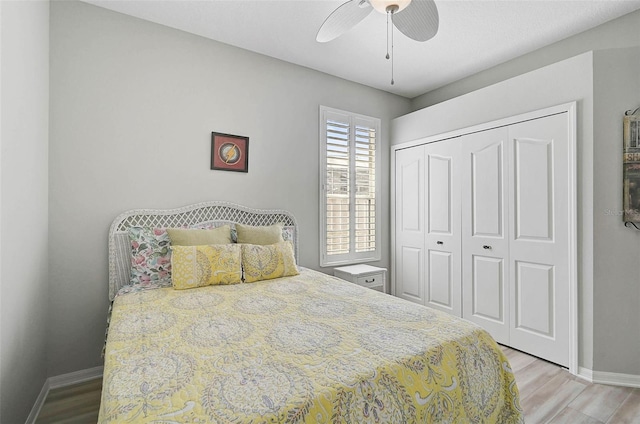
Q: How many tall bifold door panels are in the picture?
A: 4